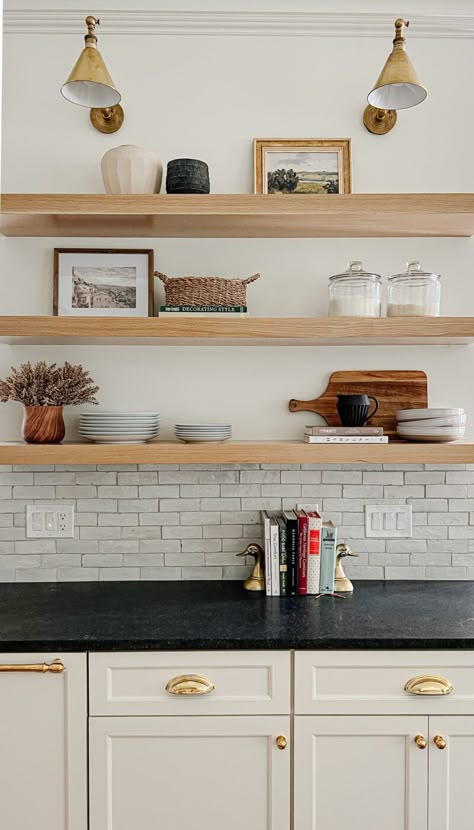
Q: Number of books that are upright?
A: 7